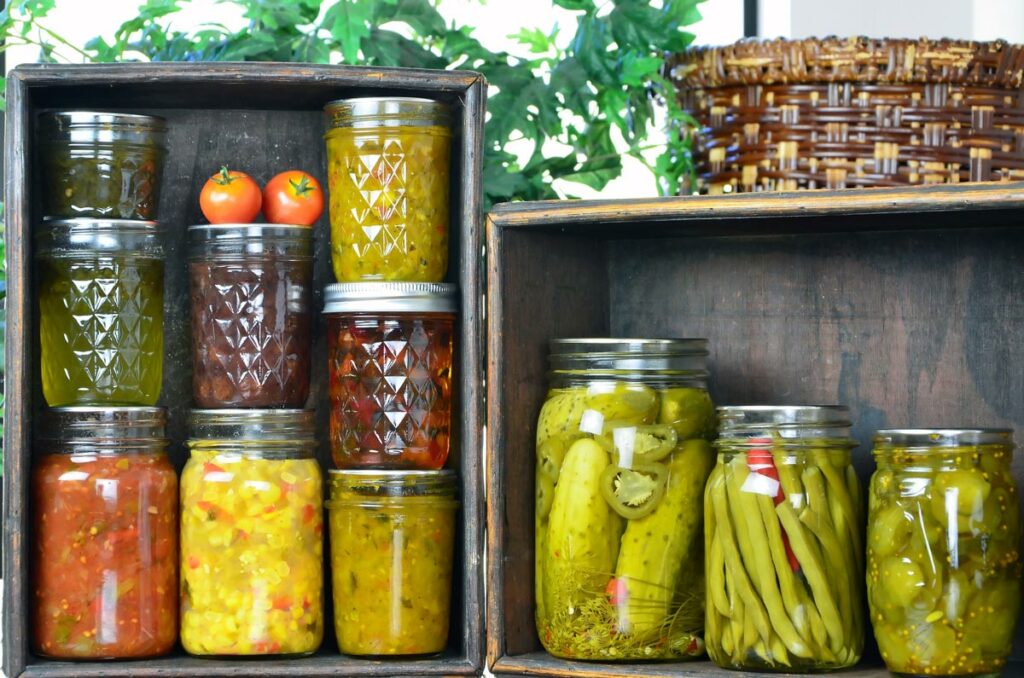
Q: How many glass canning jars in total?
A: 11